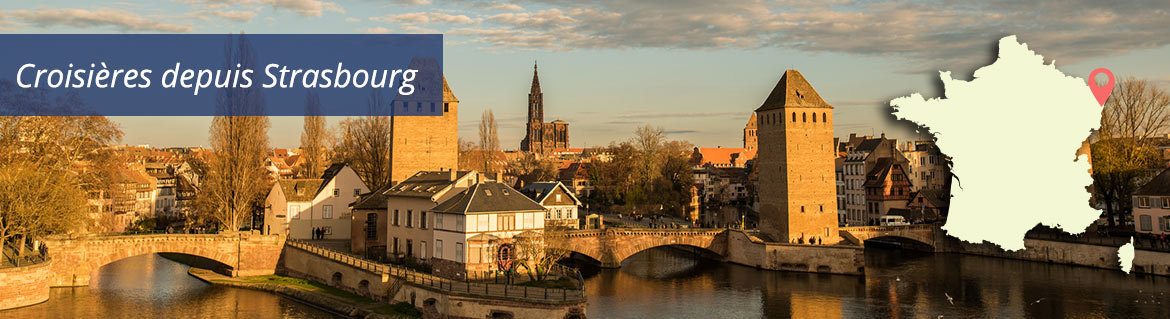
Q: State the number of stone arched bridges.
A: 3